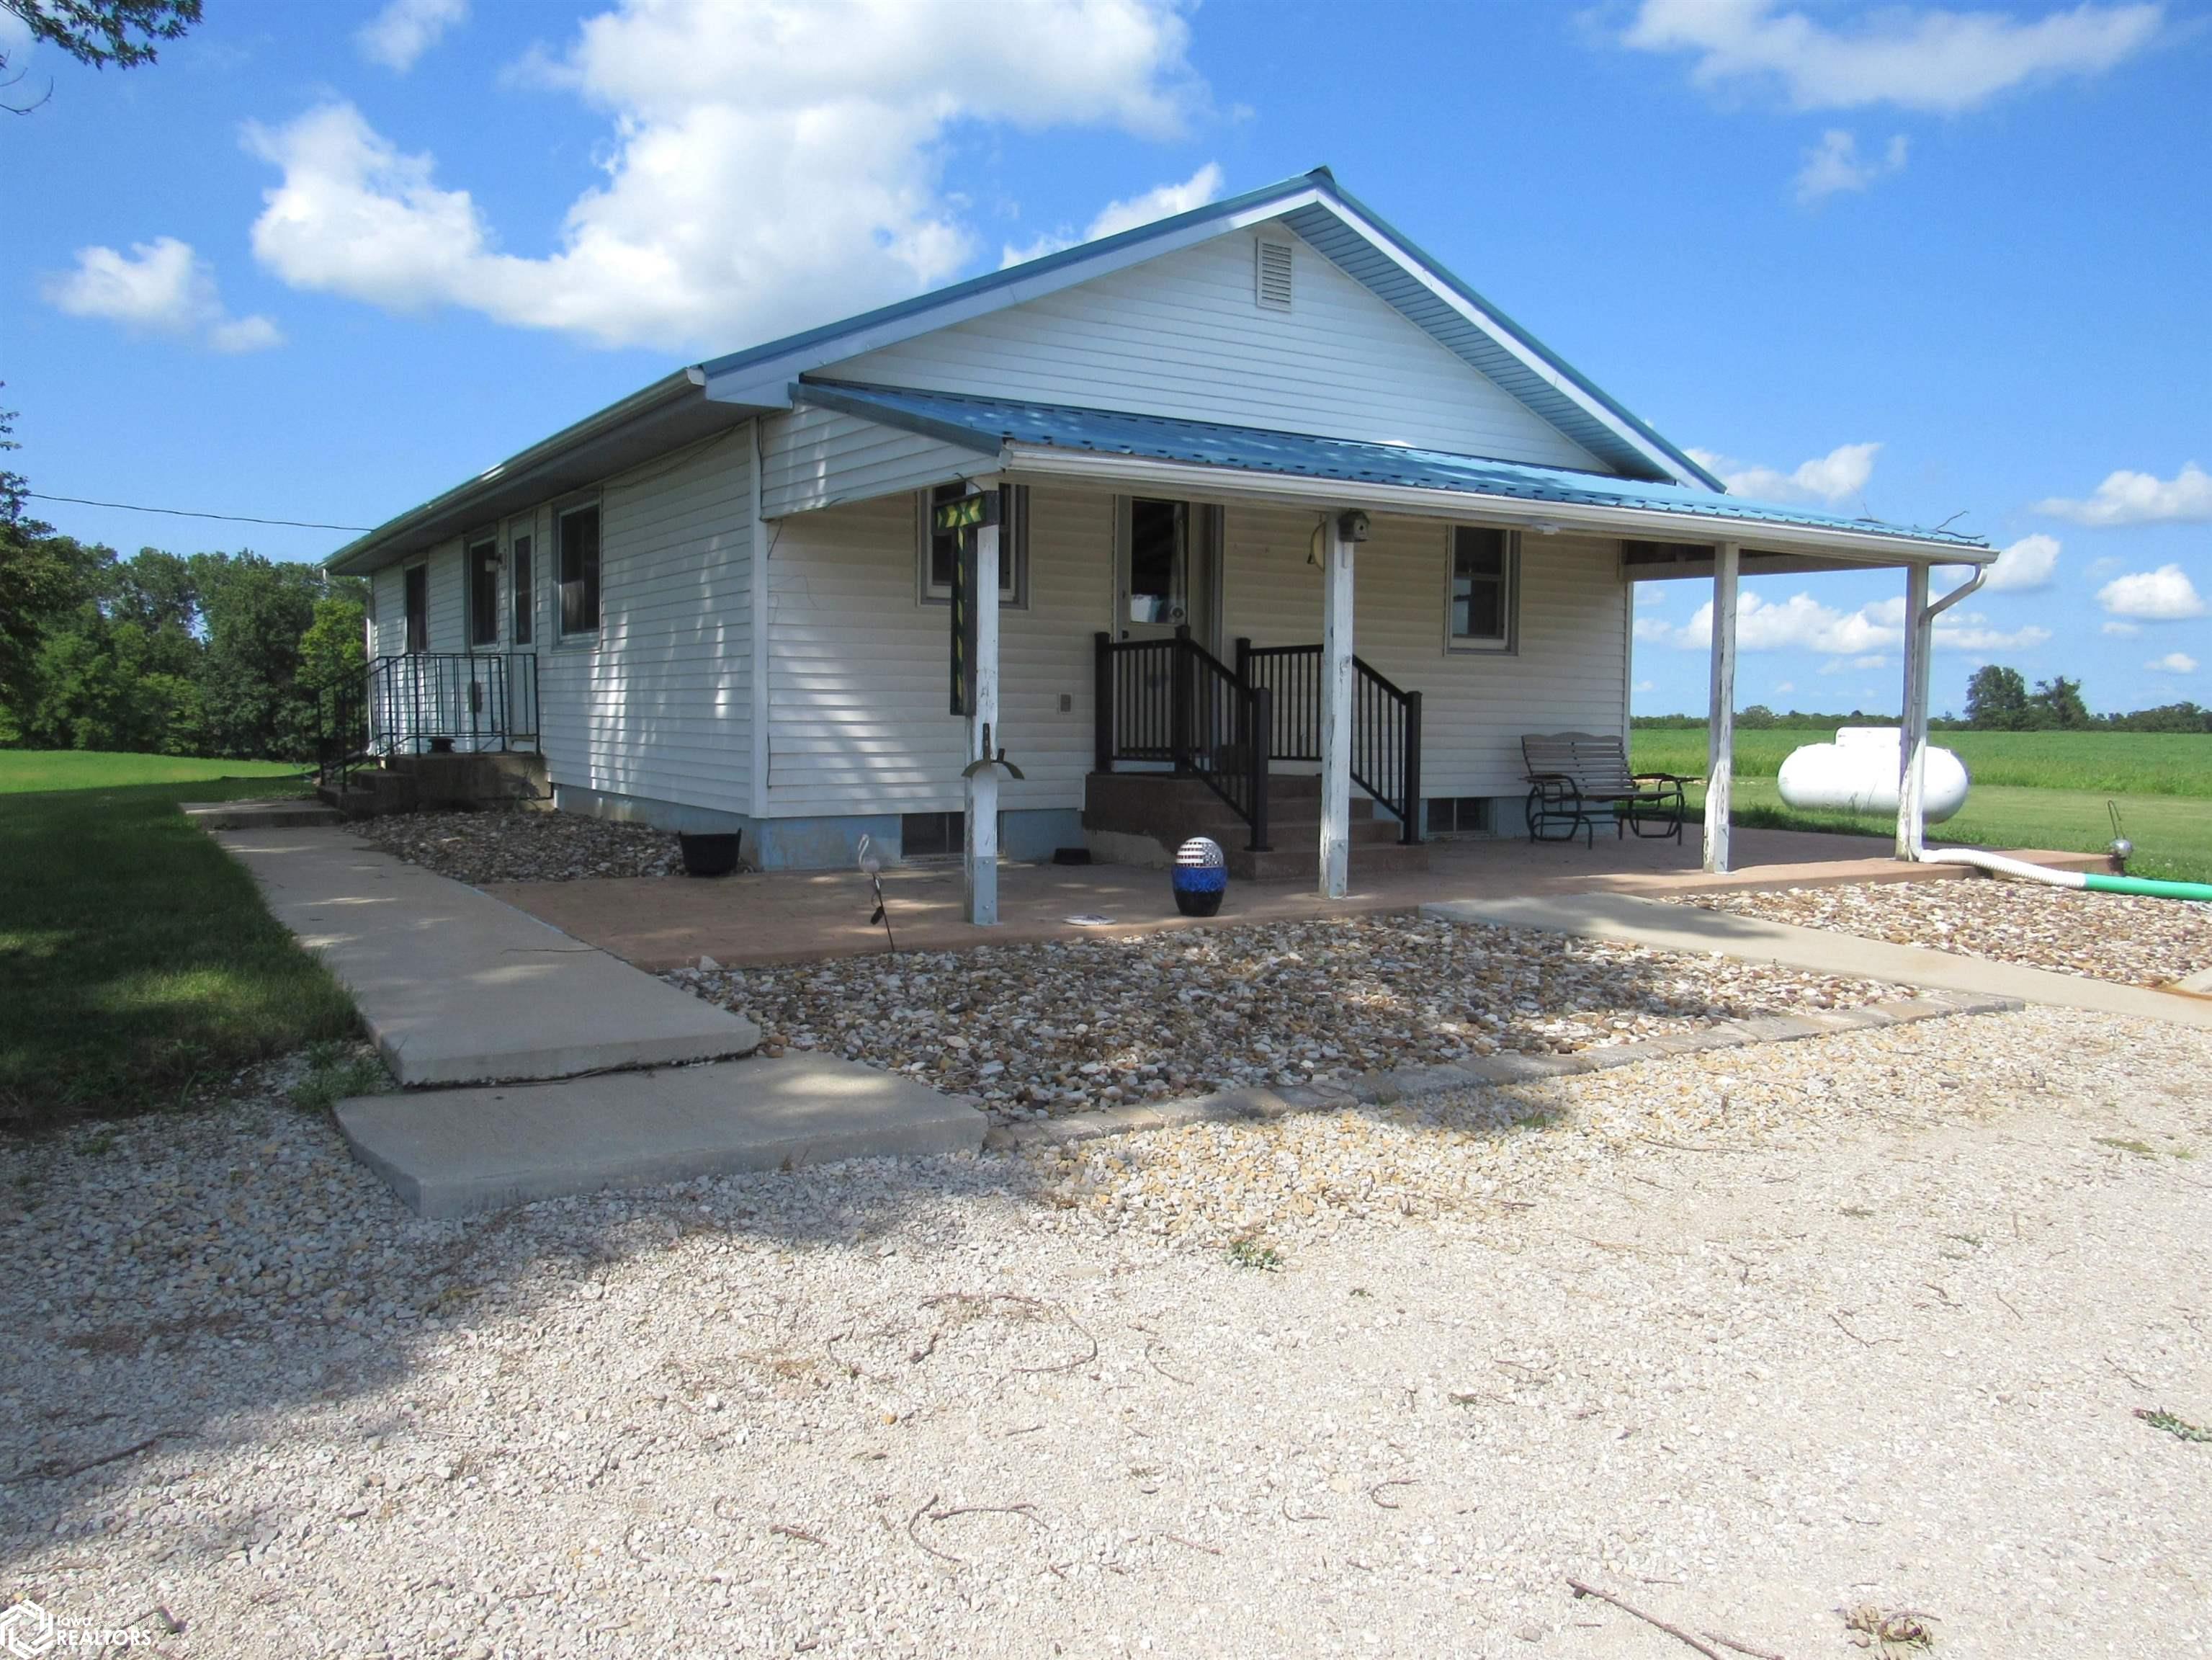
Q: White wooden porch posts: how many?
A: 4